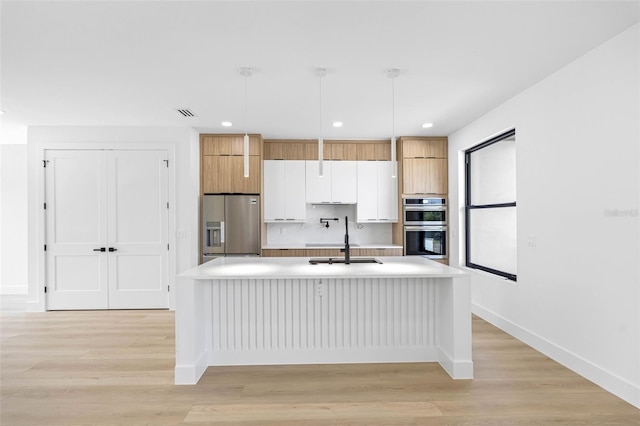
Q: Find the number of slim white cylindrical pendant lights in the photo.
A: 3